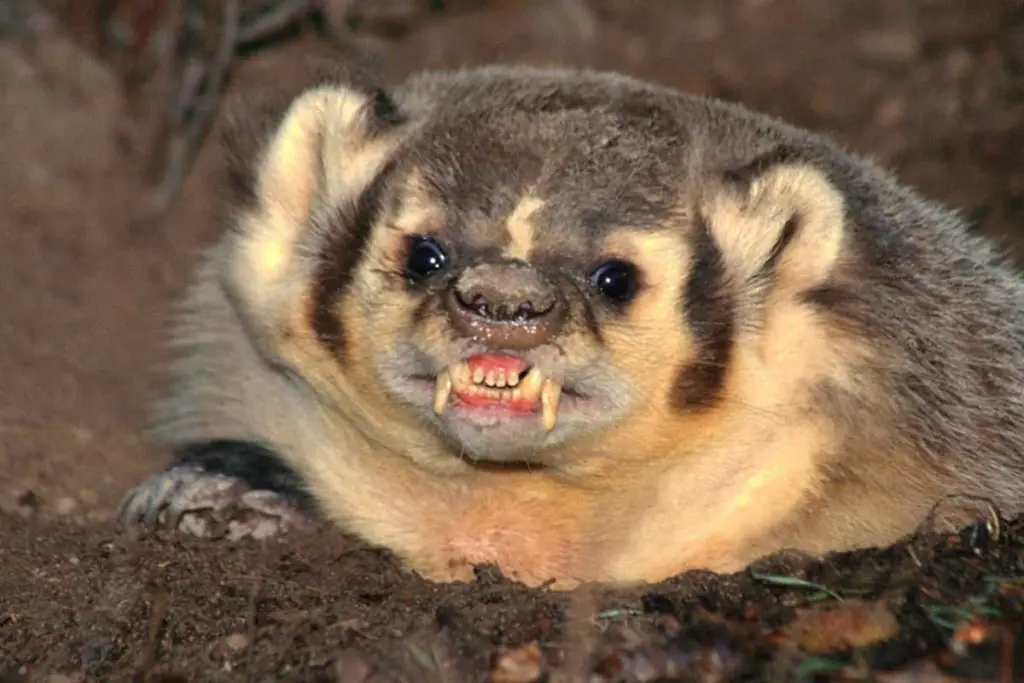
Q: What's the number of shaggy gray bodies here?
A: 1